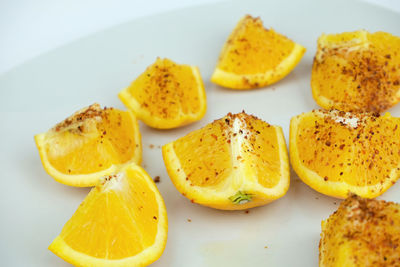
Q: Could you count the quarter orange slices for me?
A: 8